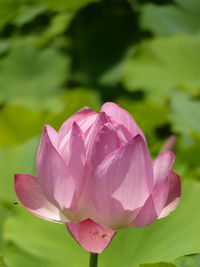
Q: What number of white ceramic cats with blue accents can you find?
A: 0